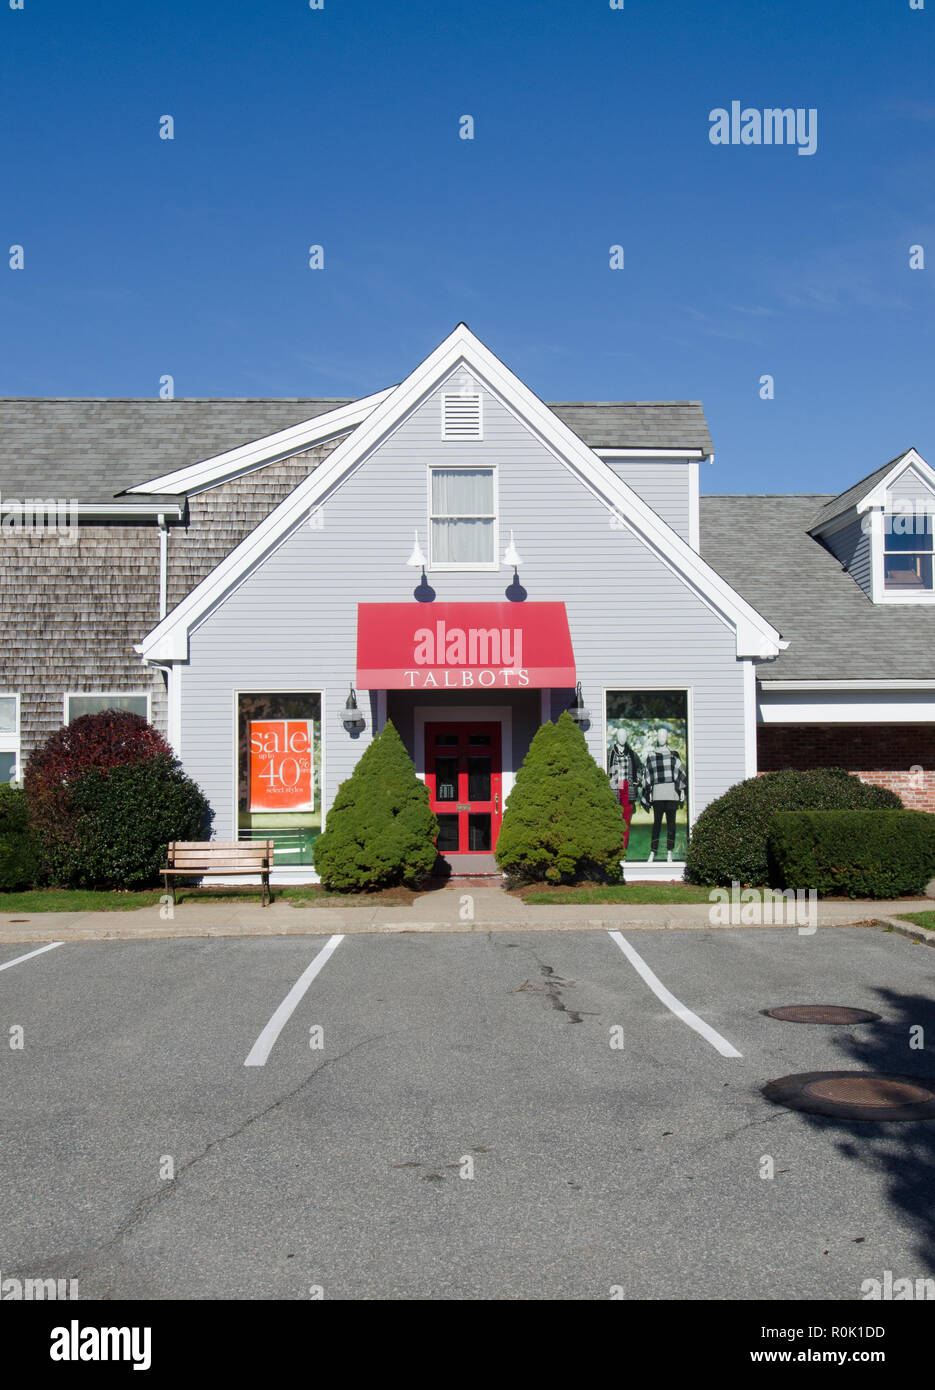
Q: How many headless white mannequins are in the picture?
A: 0